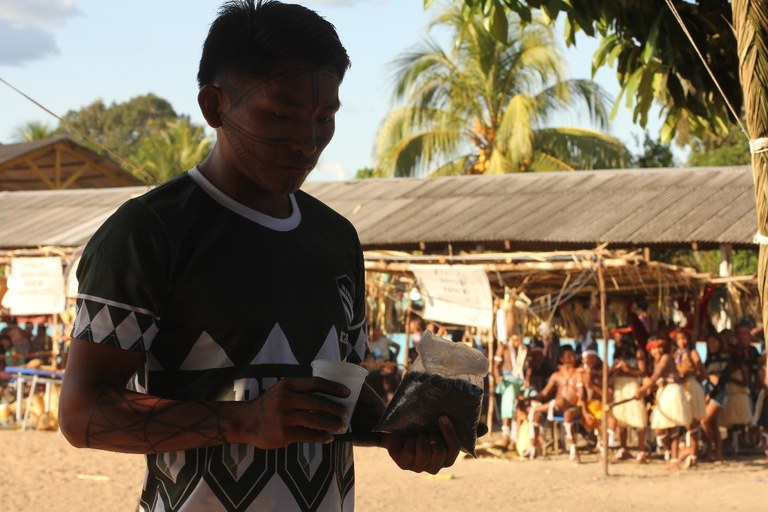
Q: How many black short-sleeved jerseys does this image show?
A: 1